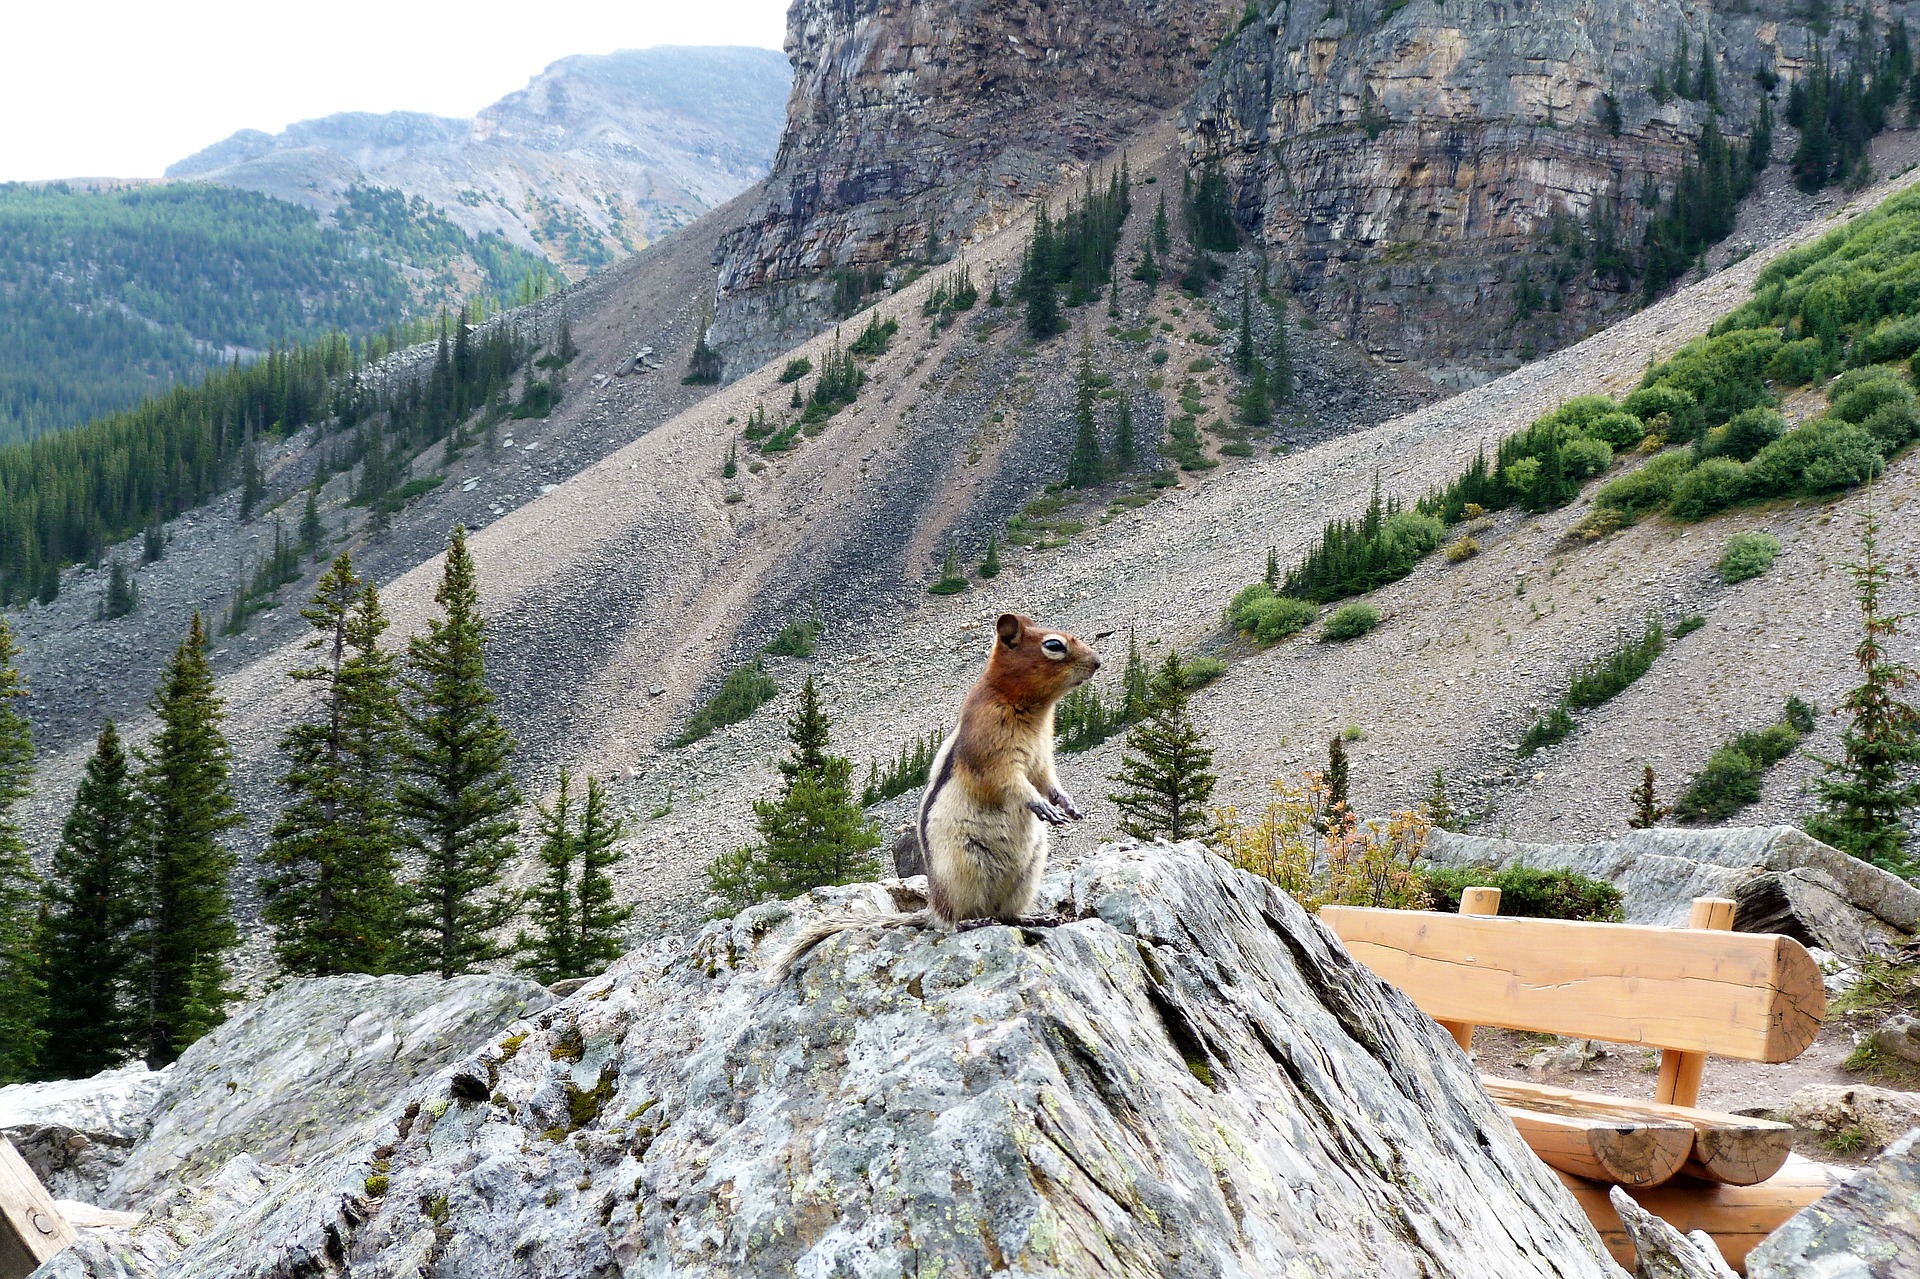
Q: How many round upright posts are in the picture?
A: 2